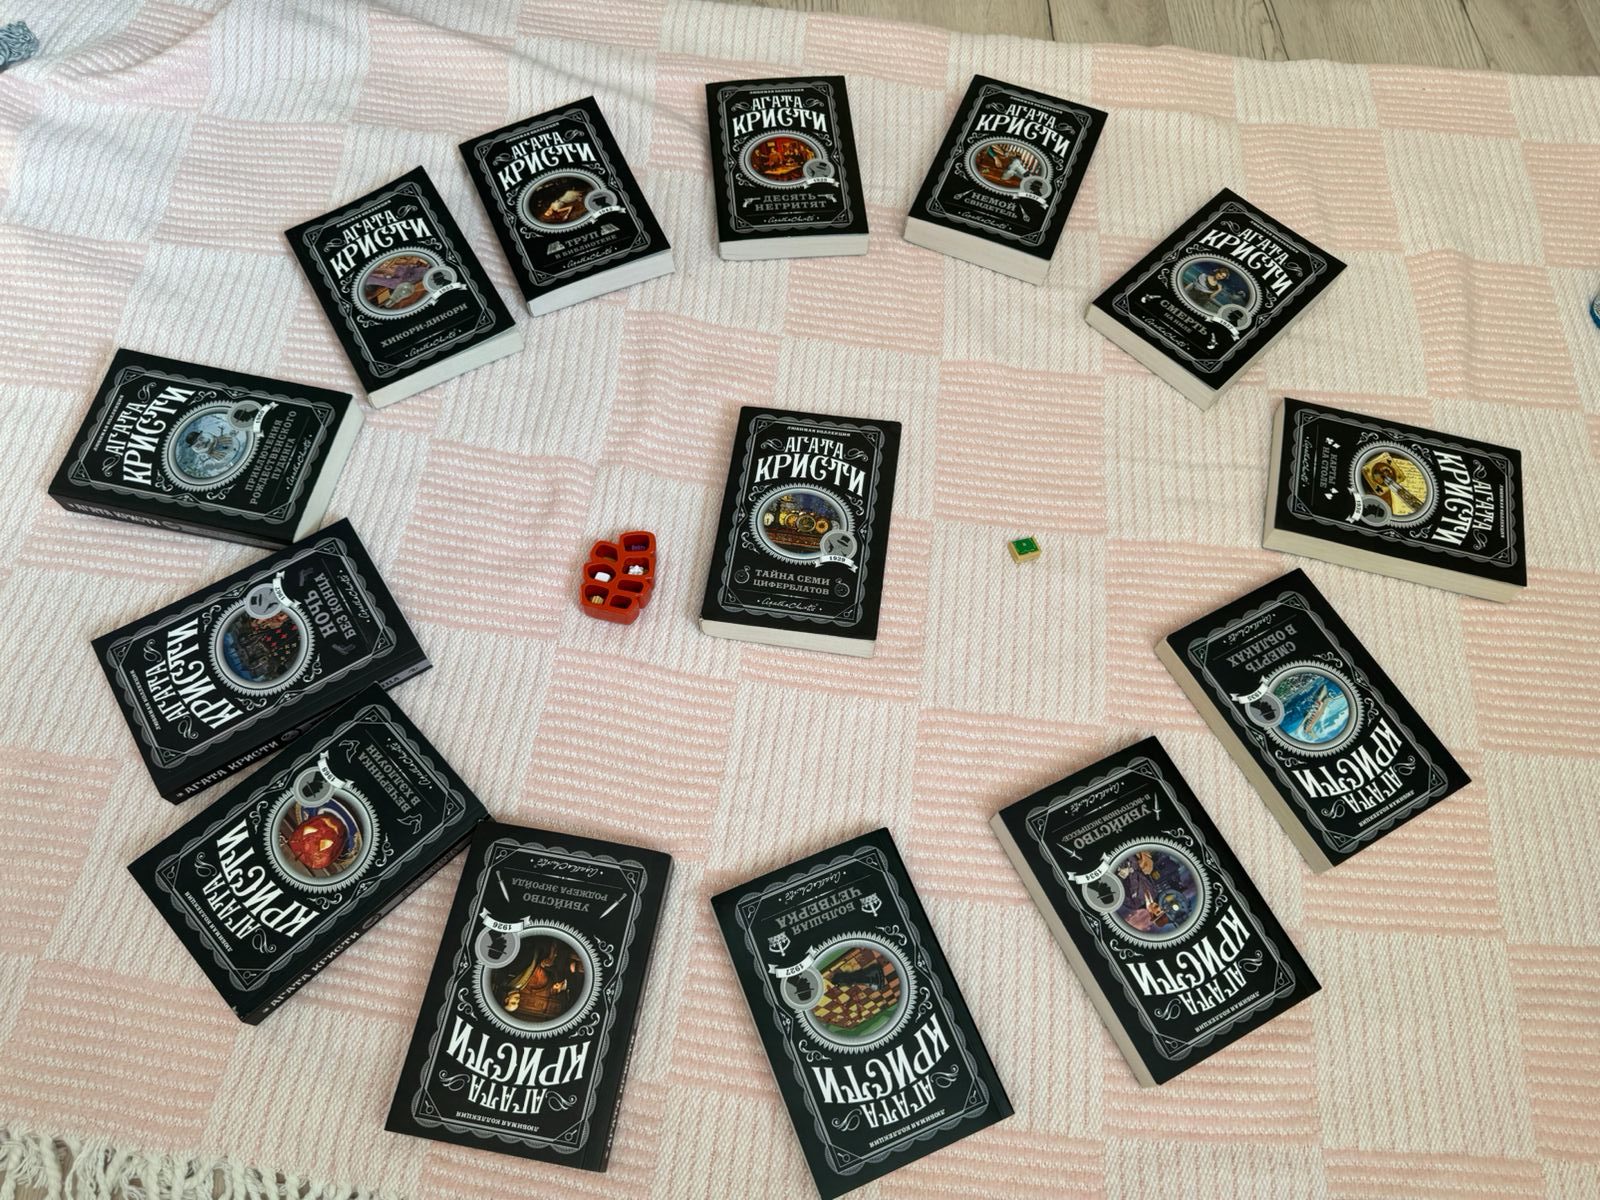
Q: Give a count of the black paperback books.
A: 14